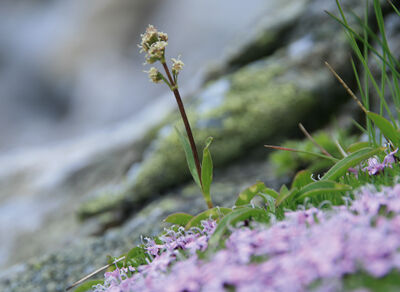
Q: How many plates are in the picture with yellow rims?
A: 0